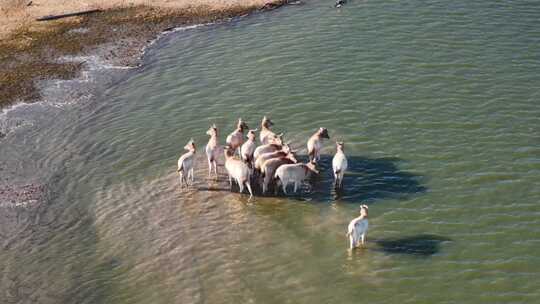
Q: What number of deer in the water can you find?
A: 13